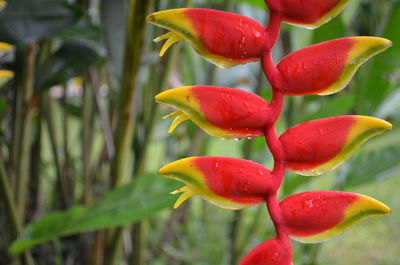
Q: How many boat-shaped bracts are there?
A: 8